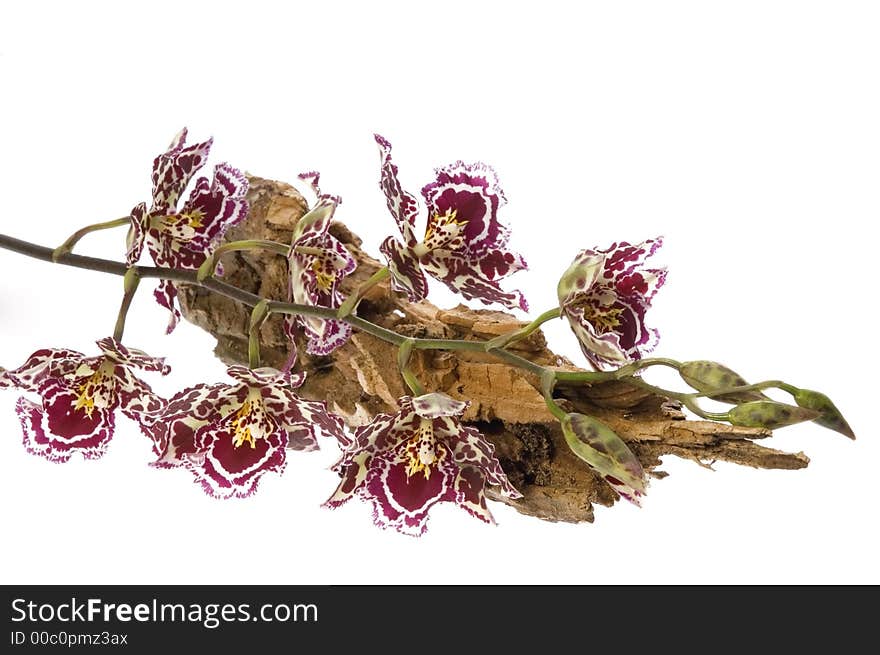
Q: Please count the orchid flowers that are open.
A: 7